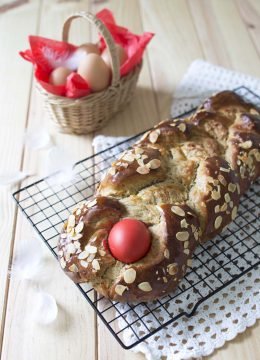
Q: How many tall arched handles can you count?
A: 1